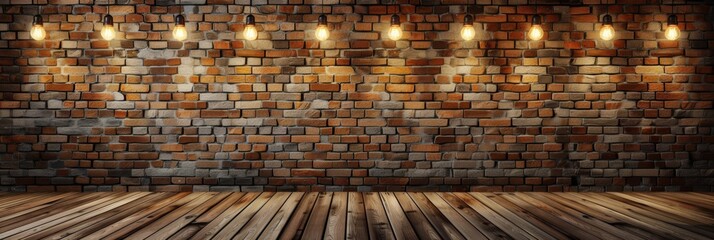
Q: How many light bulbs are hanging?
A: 10